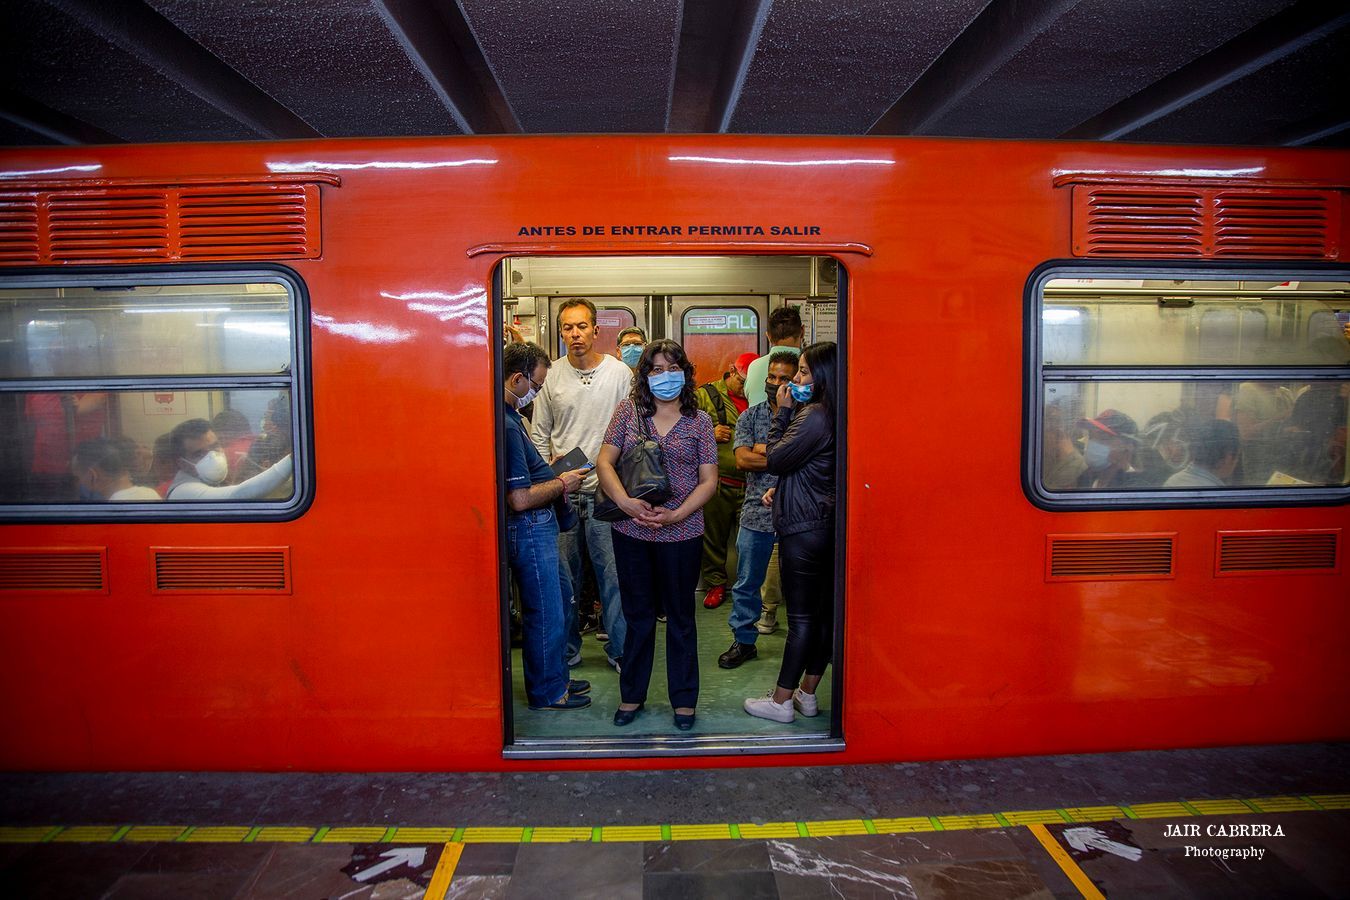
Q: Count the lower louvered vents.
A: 4